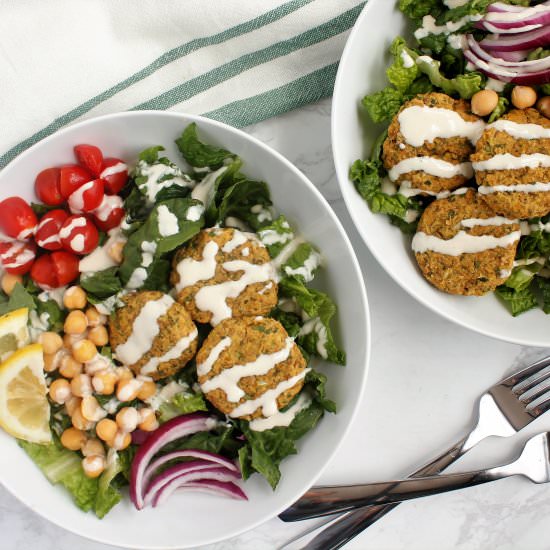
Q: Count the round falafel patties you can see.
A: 6